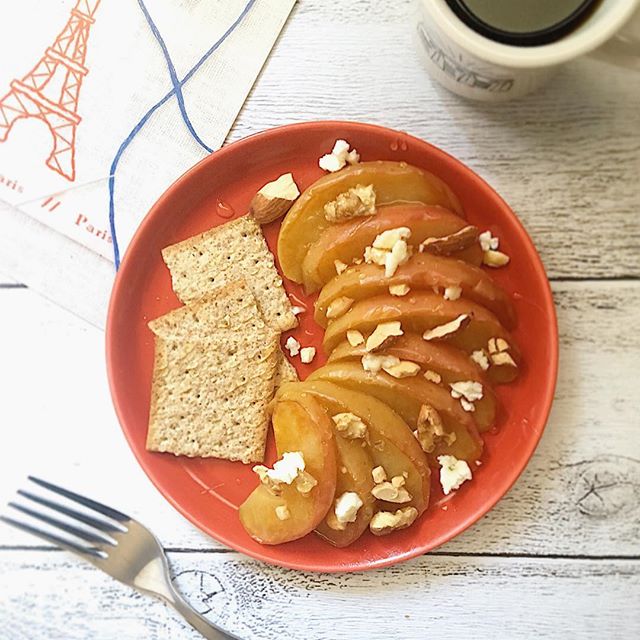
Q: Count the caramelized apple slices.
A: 9